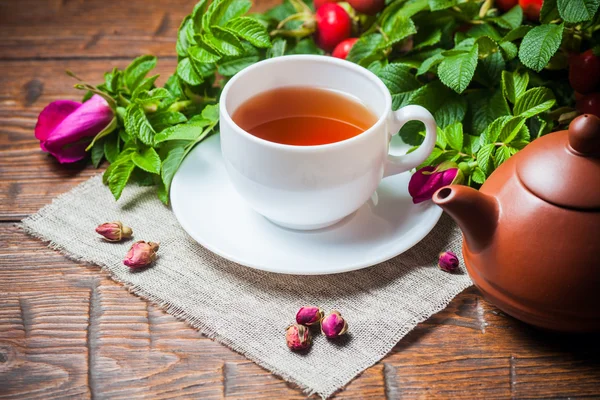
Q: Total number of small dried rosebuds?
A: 6